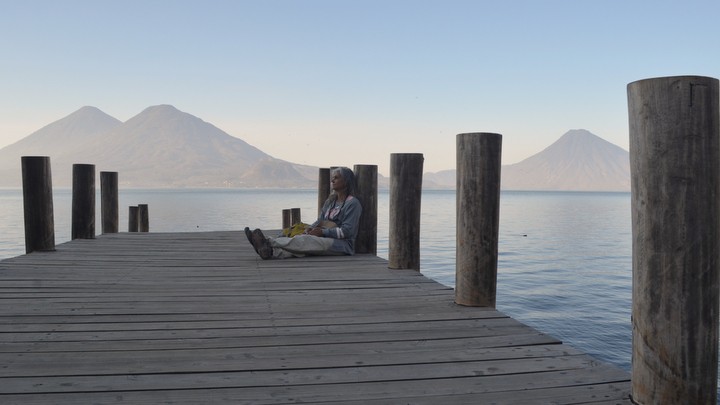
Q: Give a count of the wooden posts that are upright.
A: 13